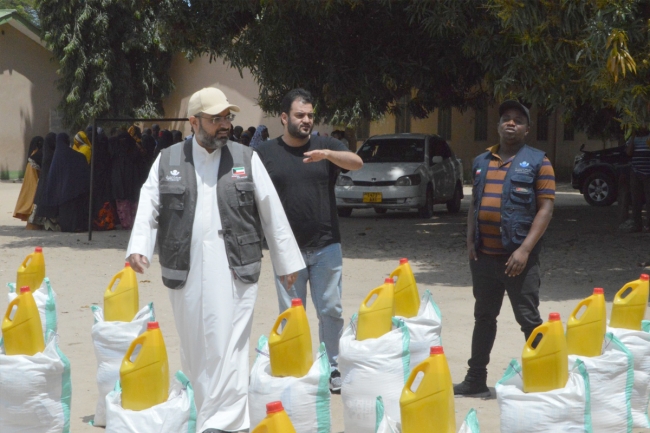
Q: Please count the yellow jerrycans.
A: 12